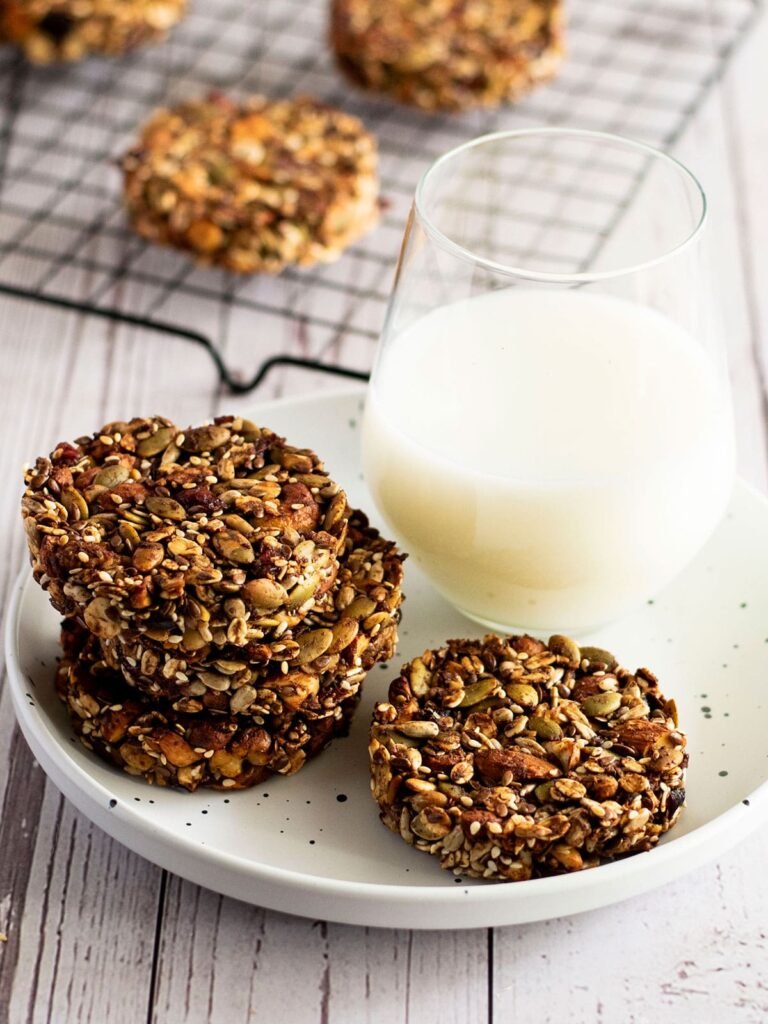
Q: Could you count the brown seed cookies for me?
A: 7